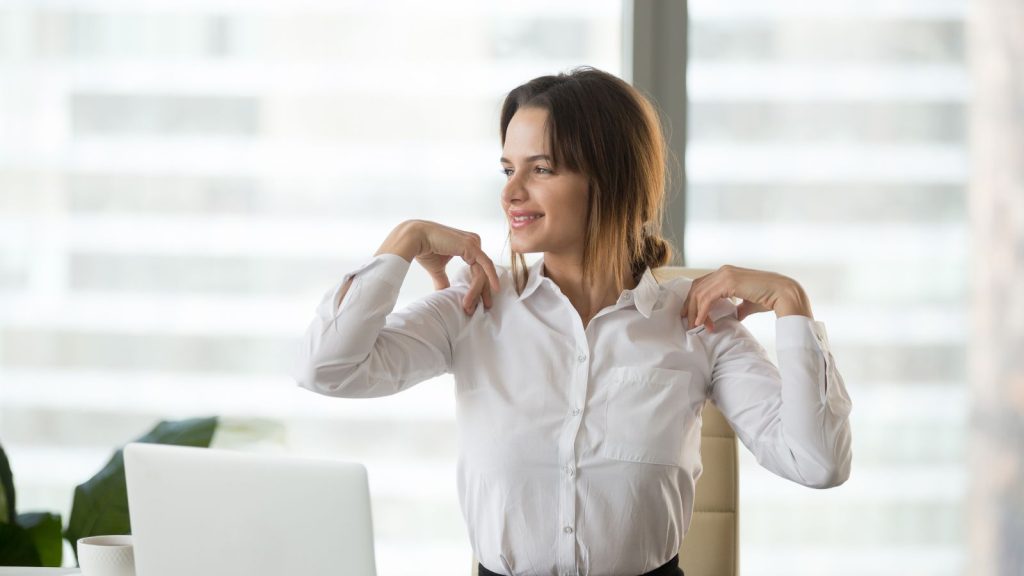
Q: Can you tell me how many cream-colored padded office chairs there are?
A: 1